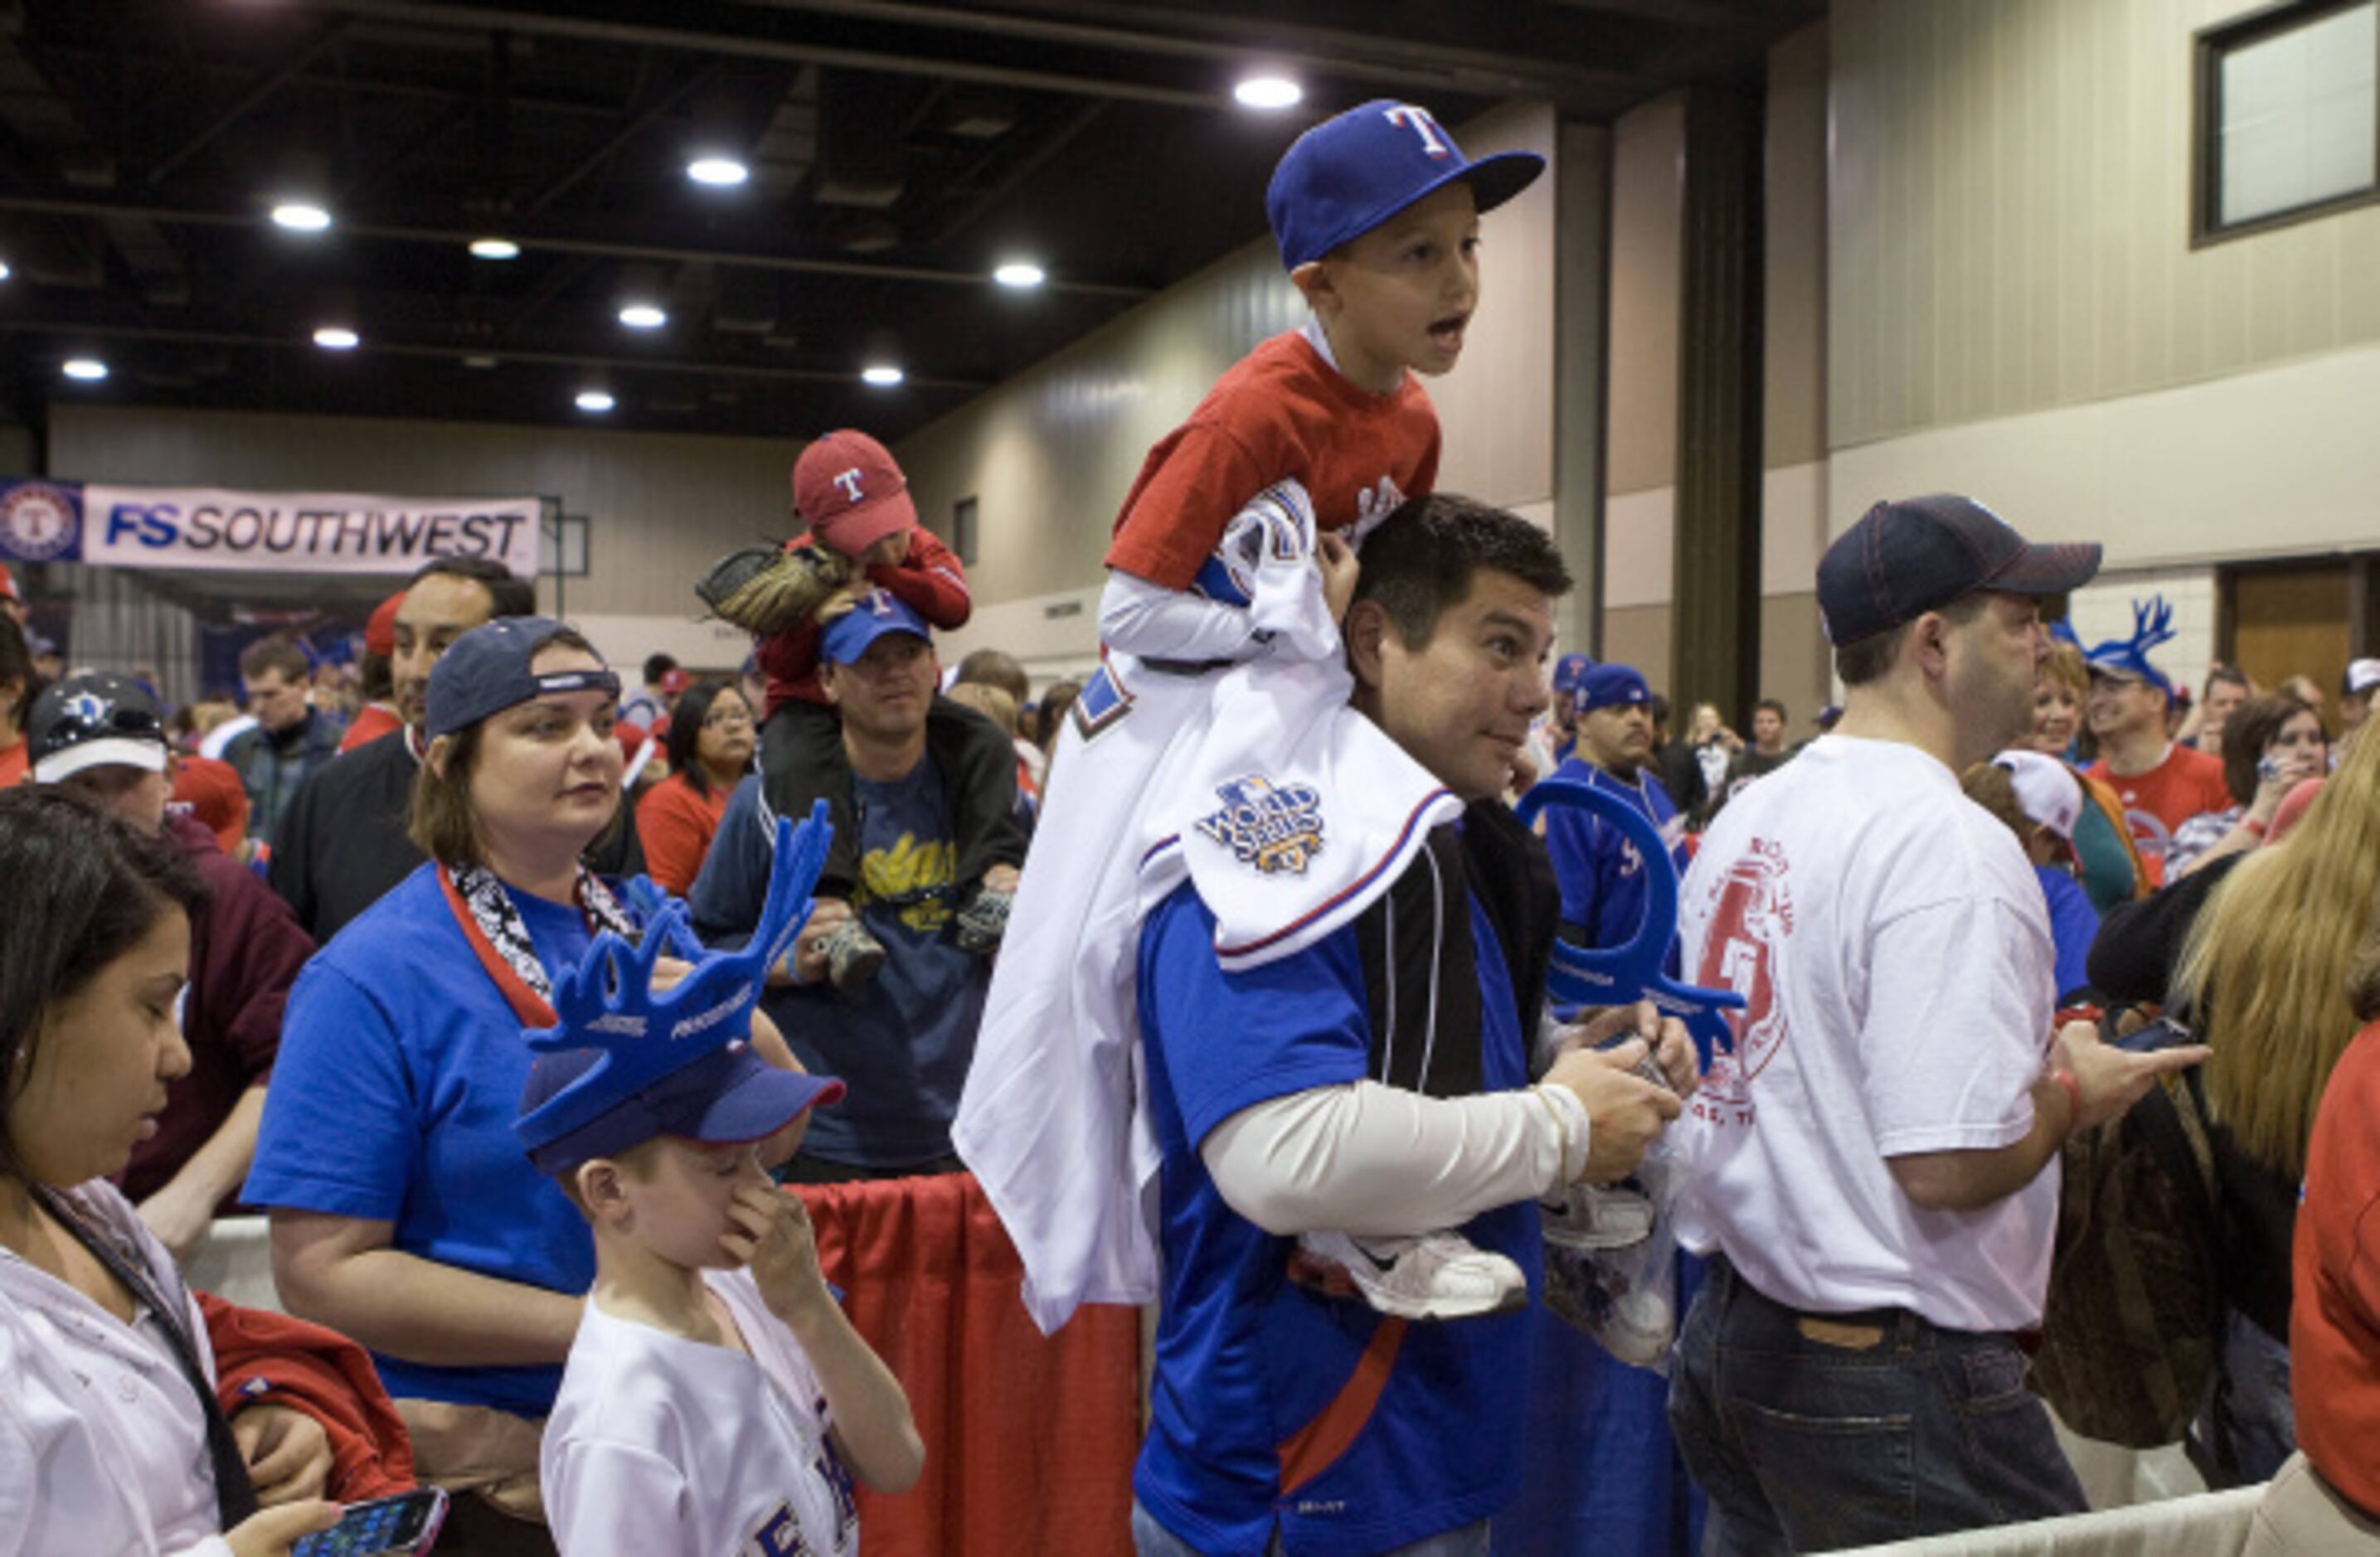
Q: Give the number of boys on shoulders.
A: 2